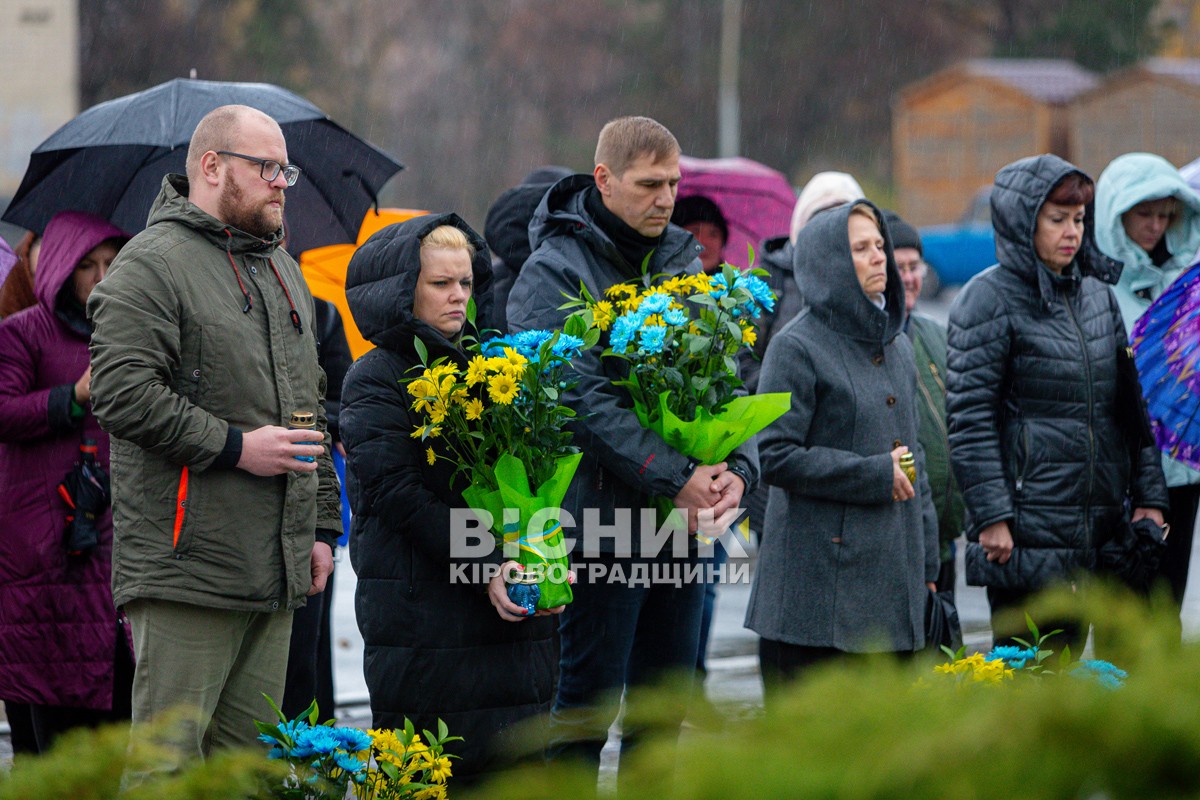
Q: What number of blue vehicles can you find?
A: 1